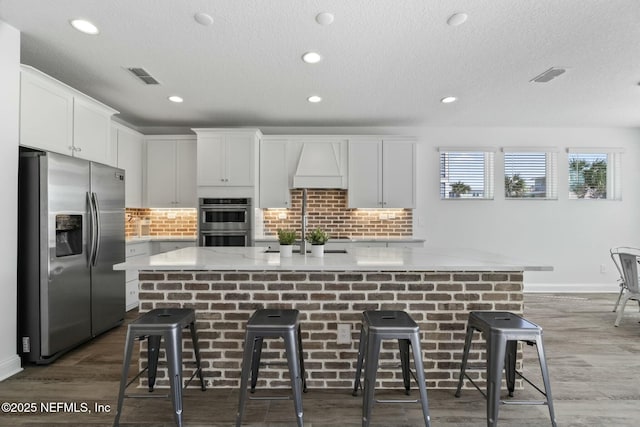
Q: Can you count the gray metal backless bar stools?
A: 4